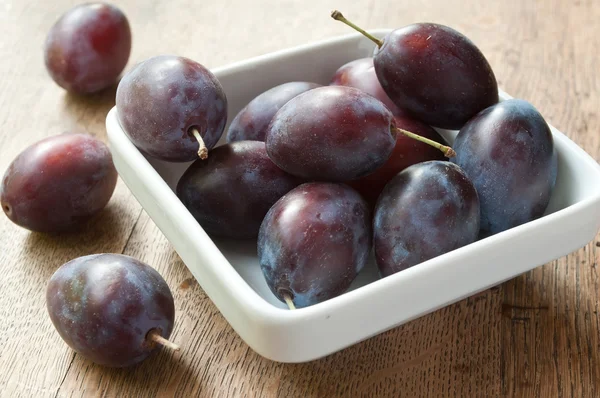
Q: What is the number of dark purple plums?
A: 13